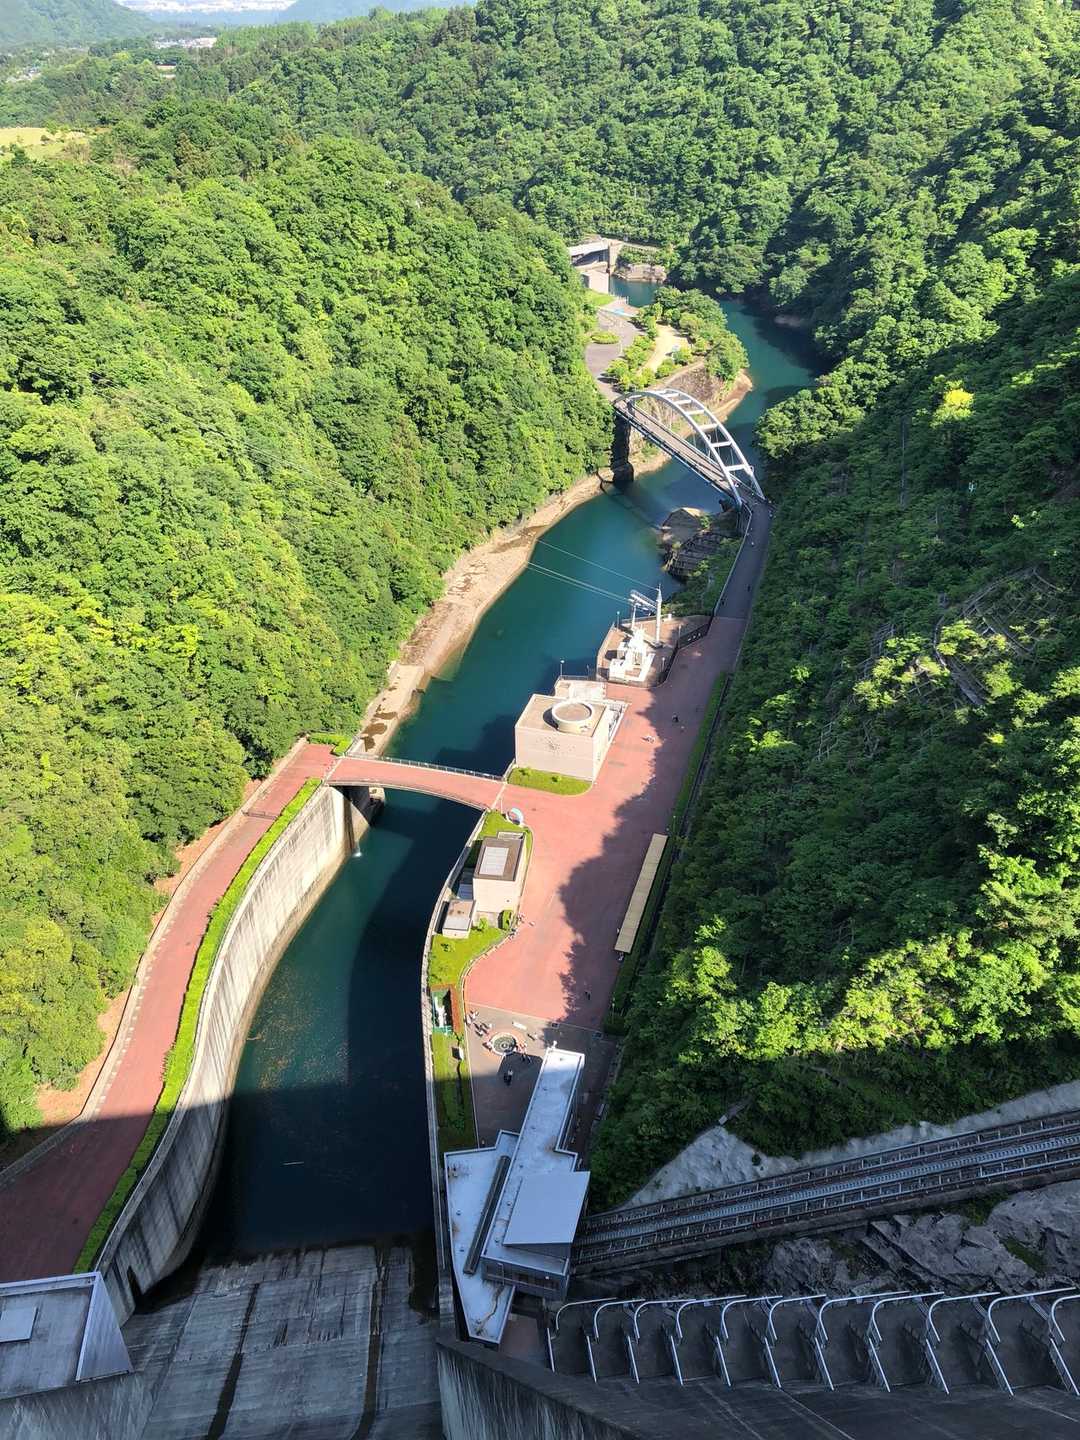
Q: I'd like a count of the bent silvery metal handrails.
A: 11